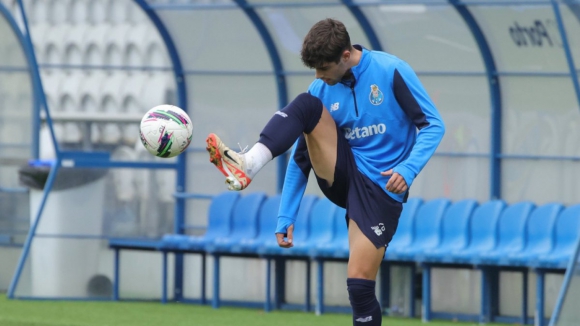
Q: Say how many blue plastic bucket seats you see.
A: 13